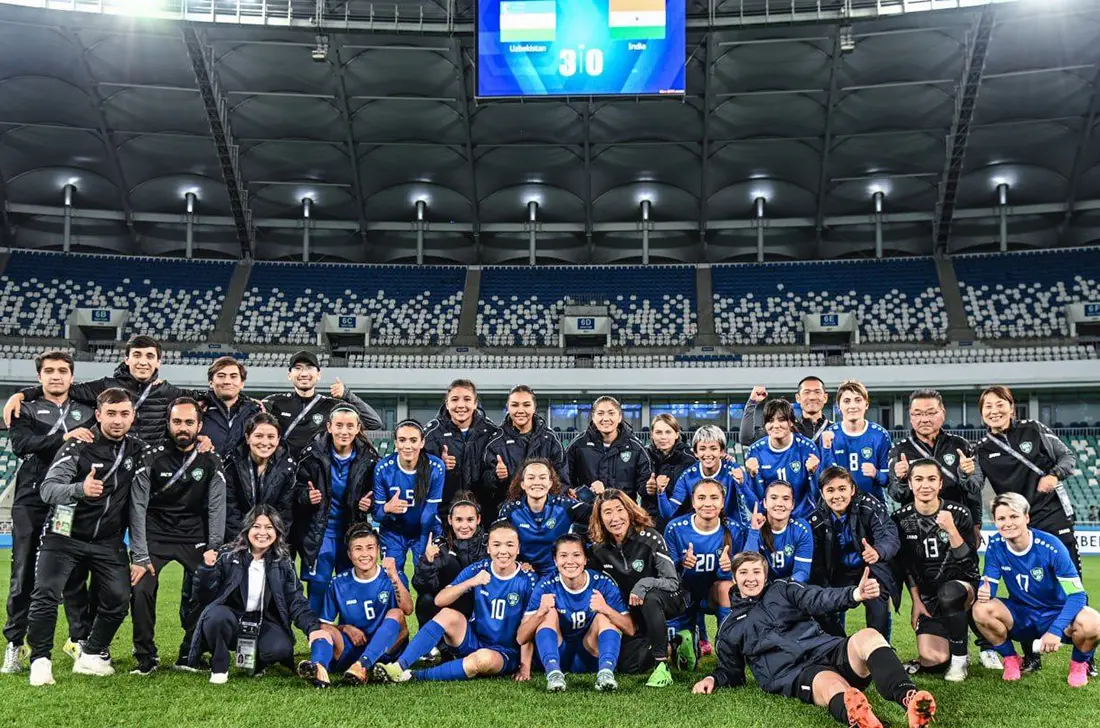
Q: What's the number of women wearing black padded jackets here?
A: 10